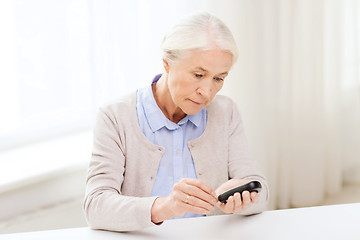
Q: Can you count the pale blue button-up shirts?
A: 1